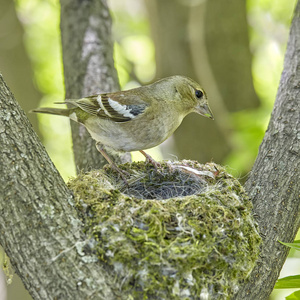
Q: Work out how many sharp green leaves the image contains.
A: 3